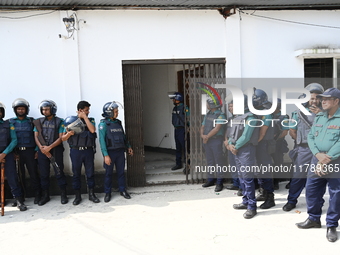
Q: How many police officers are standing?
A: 13